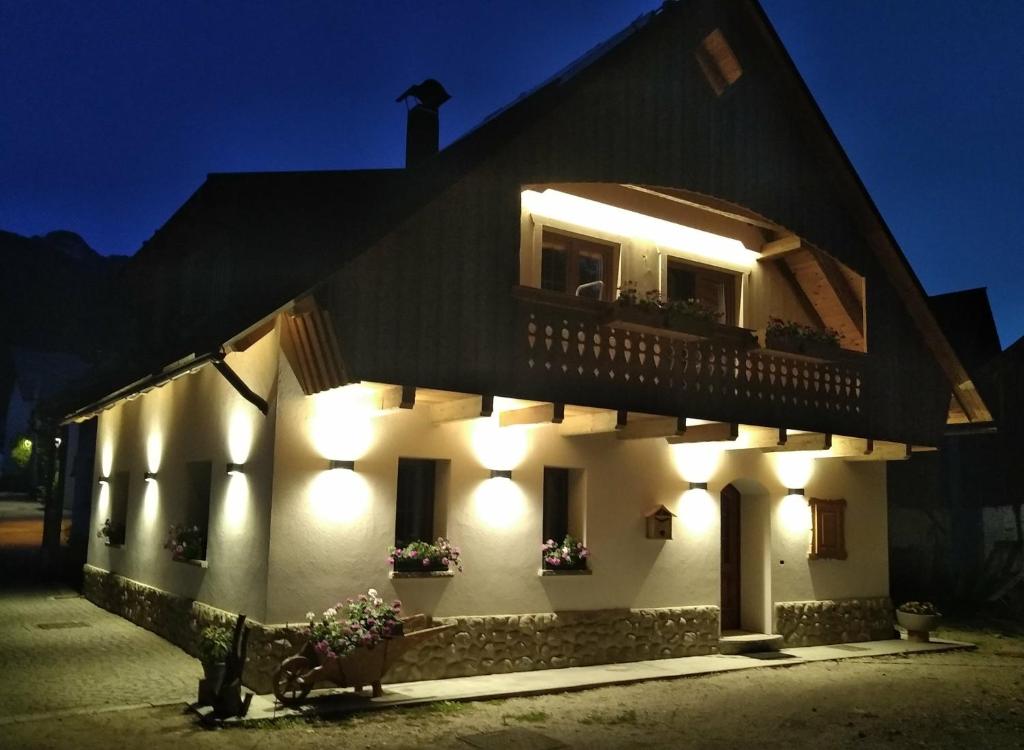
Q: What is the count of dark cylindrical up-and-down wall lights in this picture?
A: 7